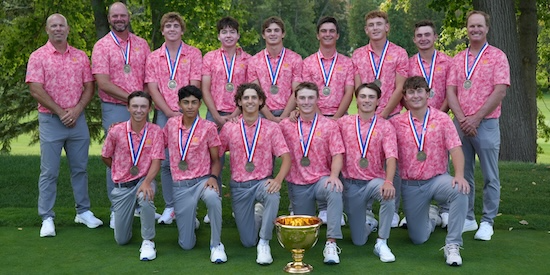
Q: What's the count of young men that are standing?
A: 6